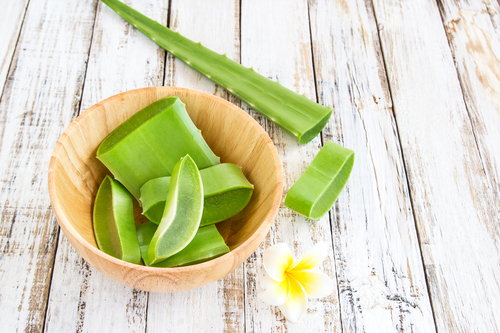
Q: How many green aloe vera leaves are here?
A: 7